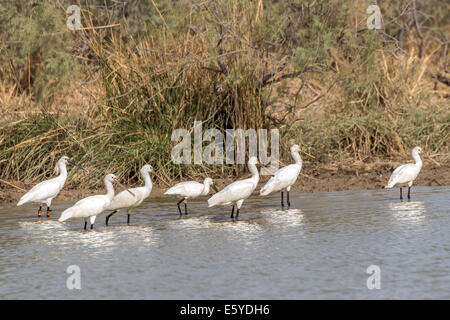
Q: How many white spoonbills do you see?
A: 7